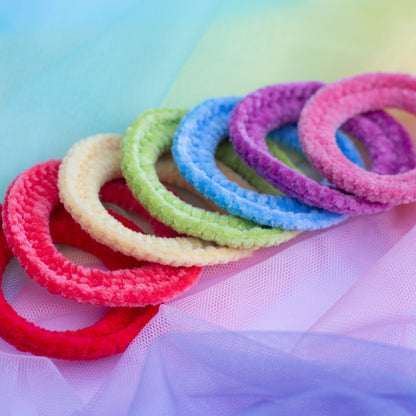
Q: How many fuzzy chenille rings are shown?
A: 7